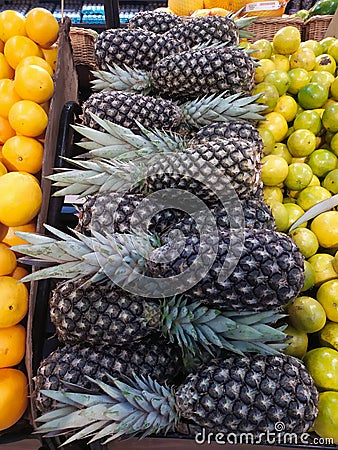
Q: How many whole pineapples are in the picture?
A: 13